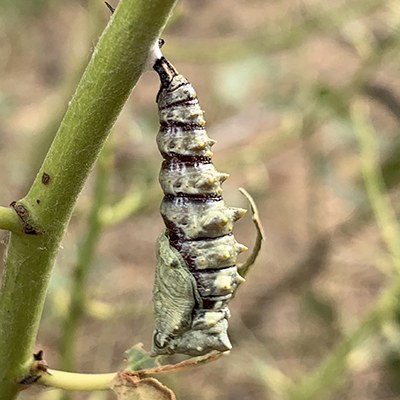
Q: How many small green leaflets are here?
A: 1